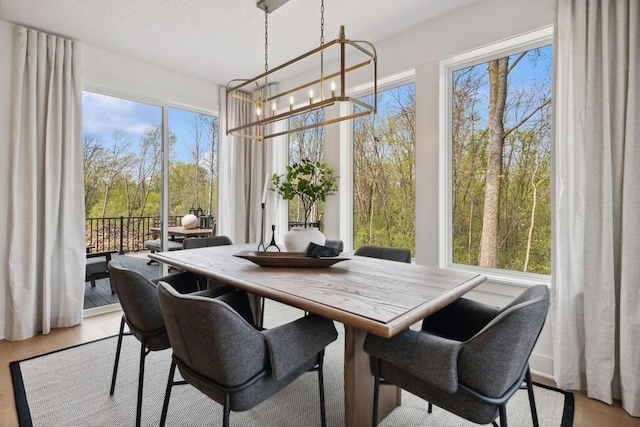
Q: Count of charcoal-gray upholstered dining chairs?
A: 6